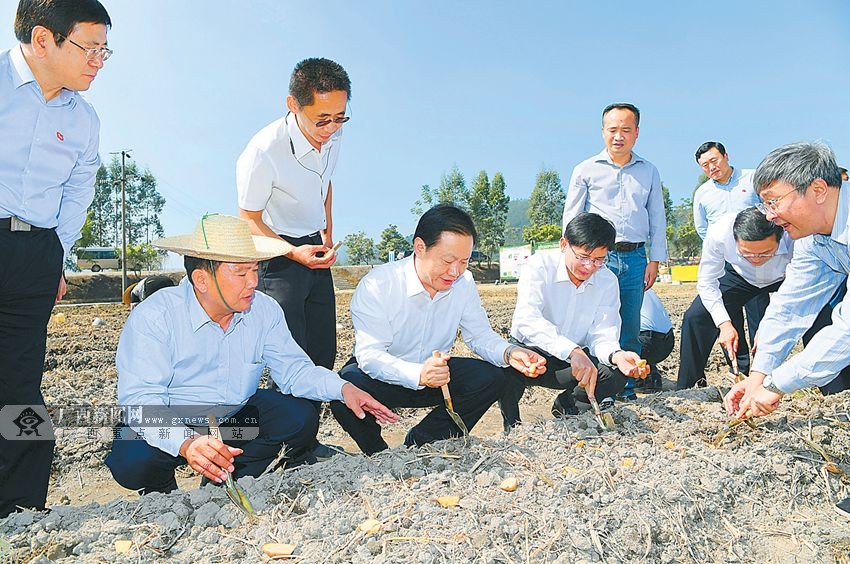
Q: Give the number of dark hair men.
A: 8